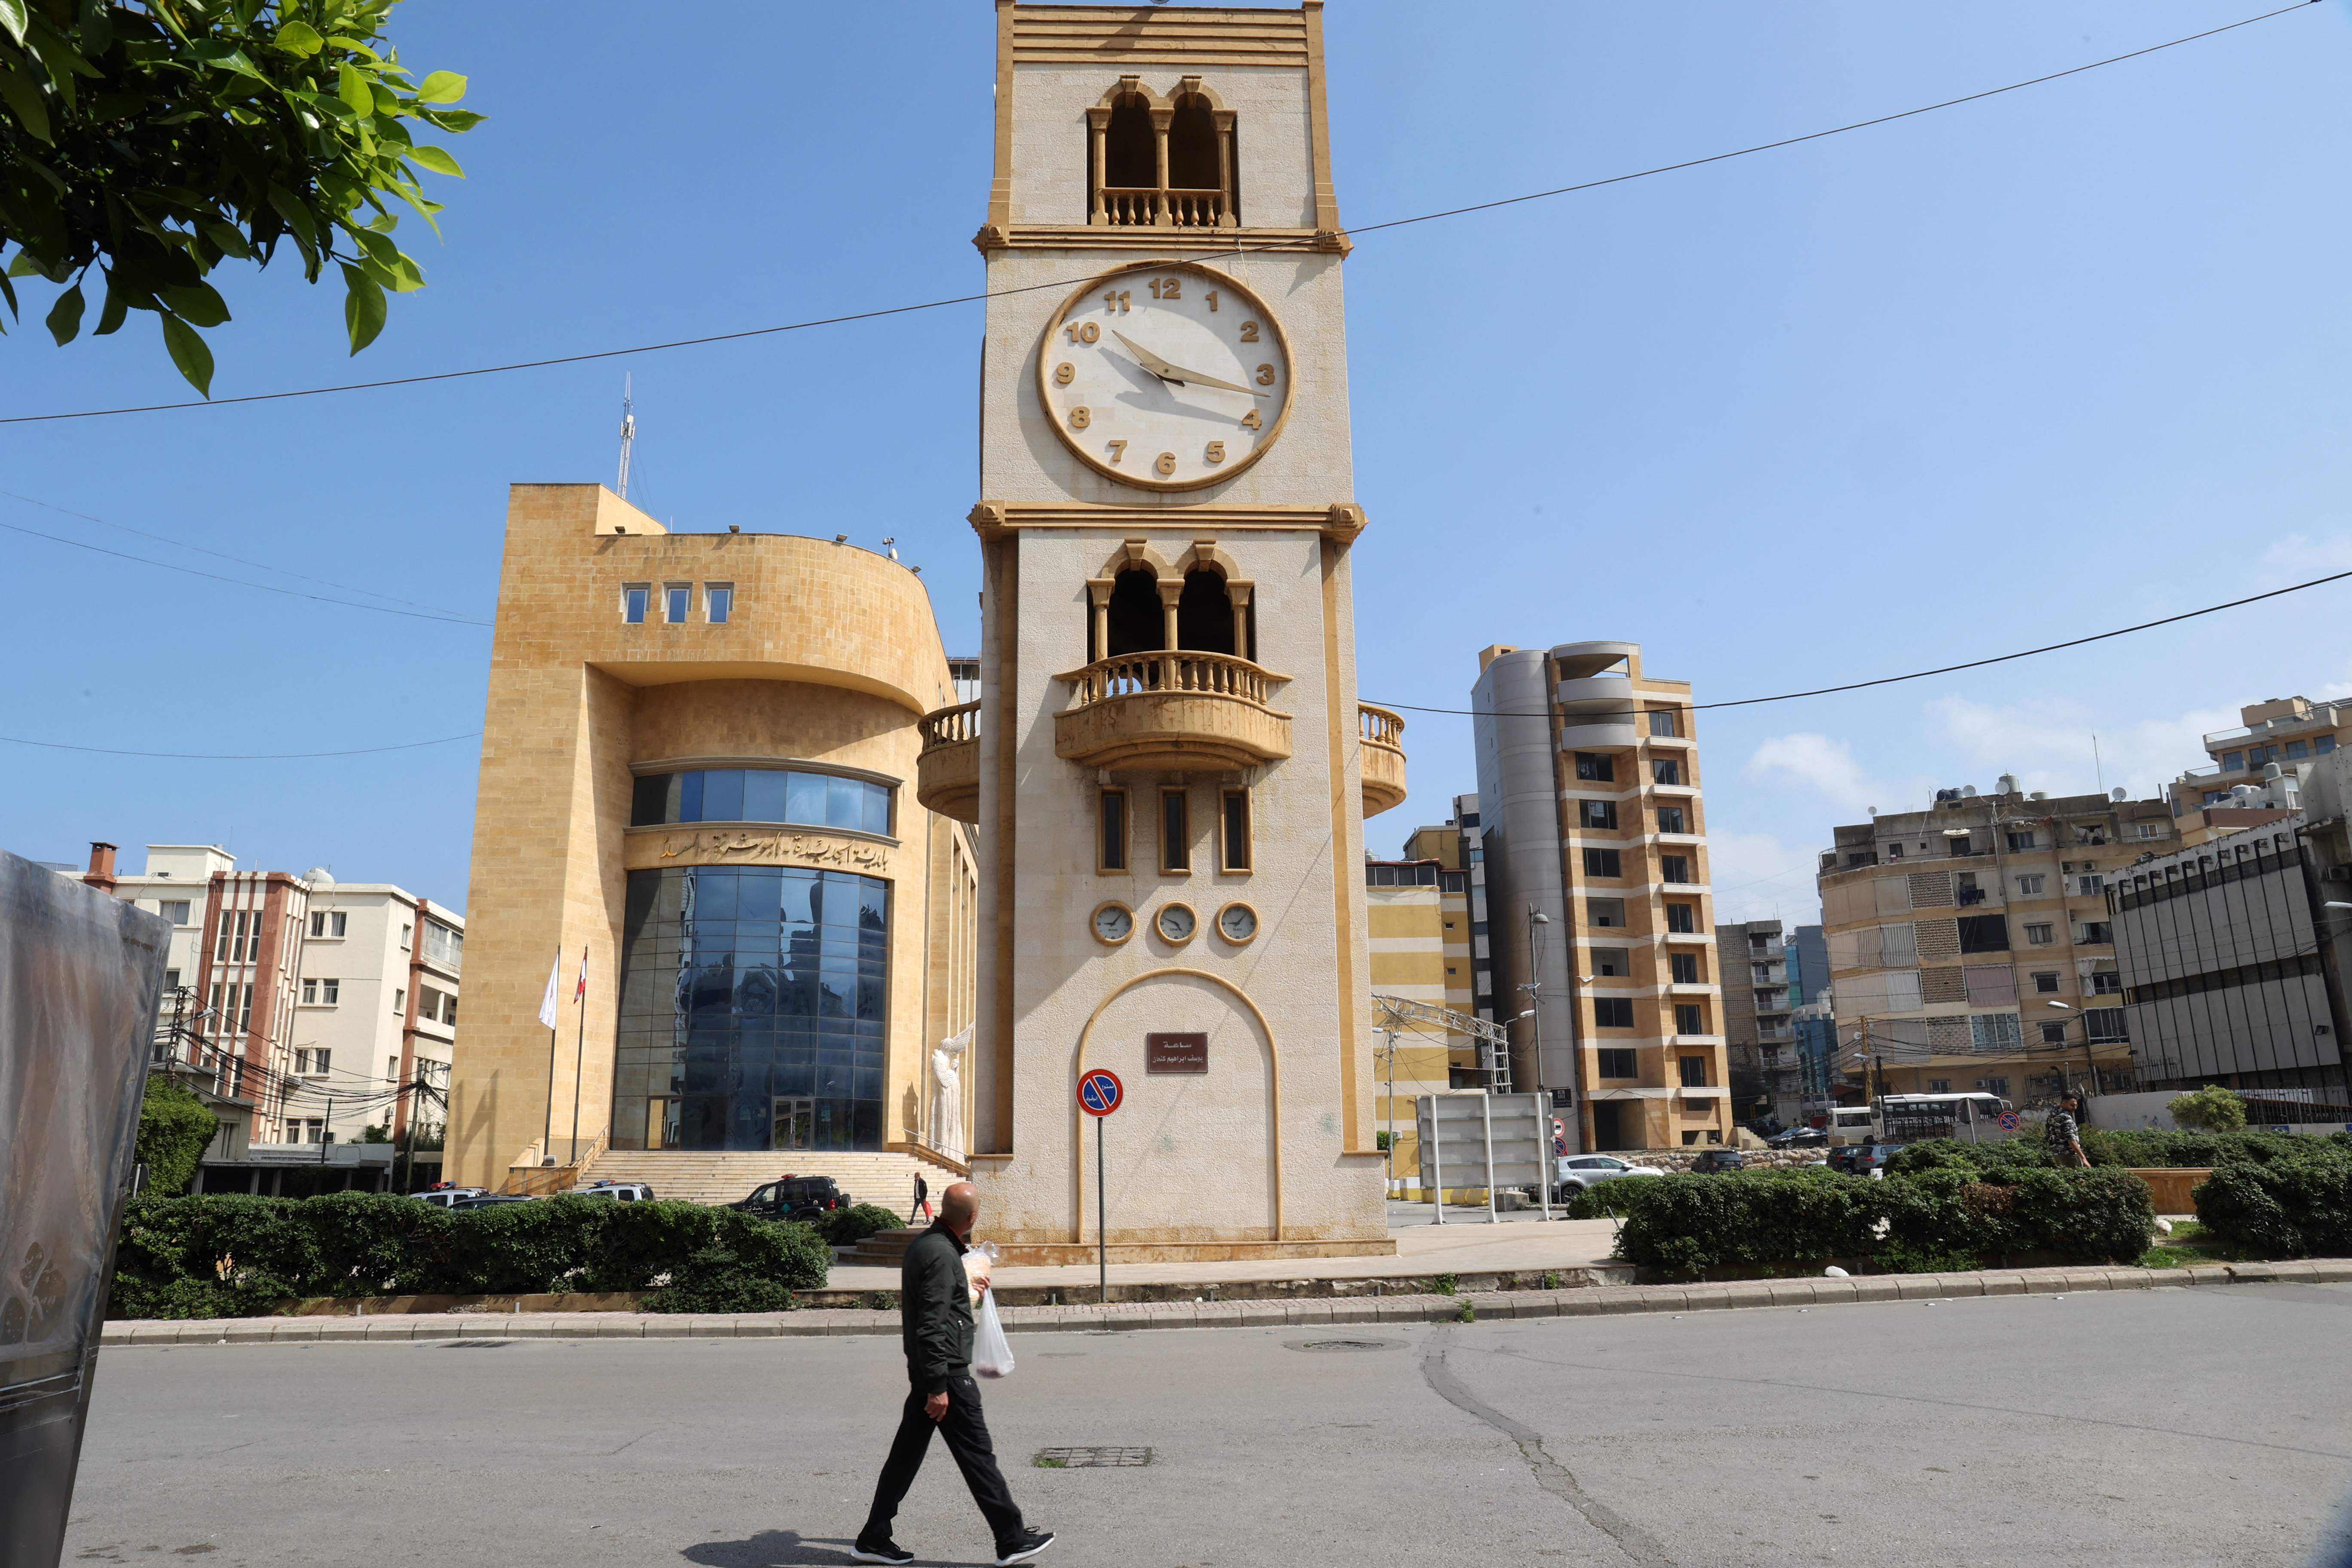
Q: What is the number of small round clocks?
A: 3